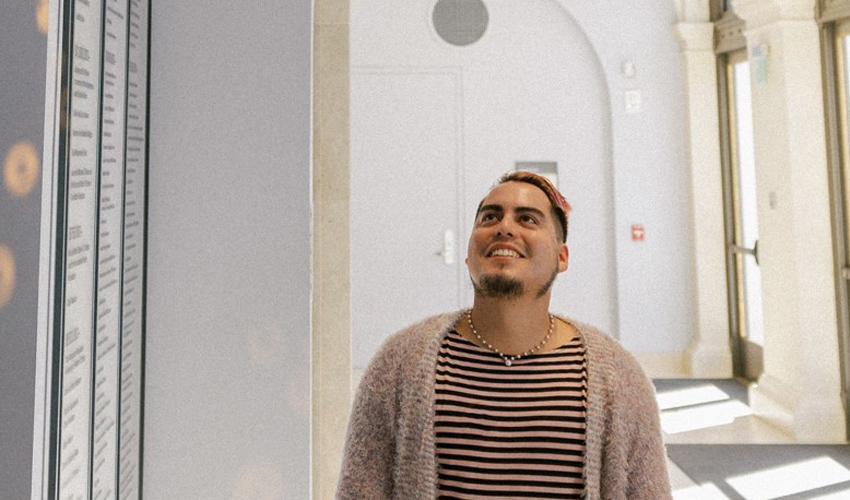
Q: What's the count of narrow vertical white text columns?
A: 3